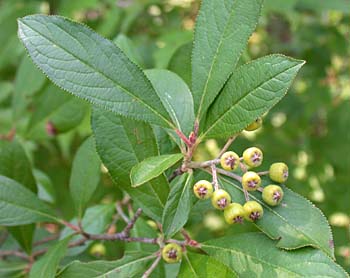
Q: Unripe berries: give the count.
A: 11